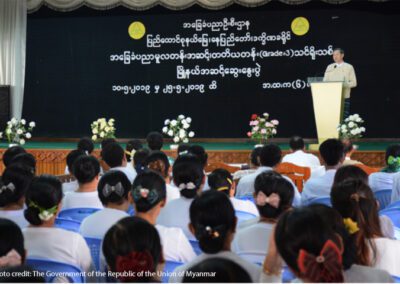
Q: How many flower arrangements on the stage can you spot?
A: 5